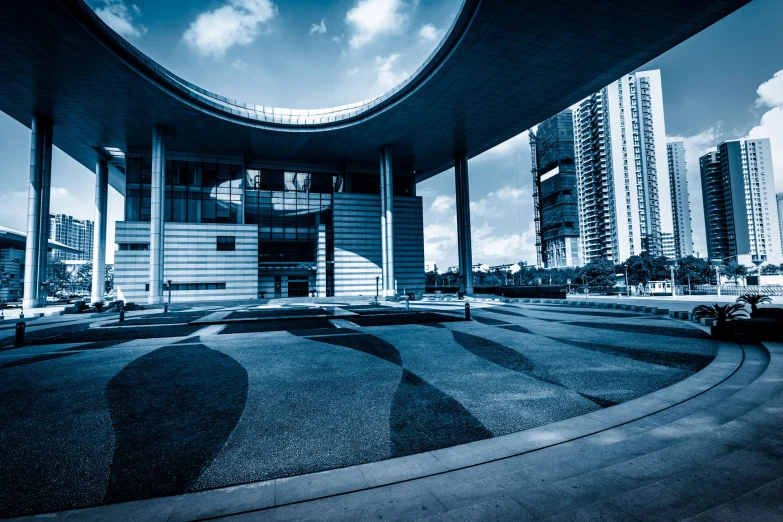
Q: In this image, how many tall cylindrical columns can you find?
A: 5